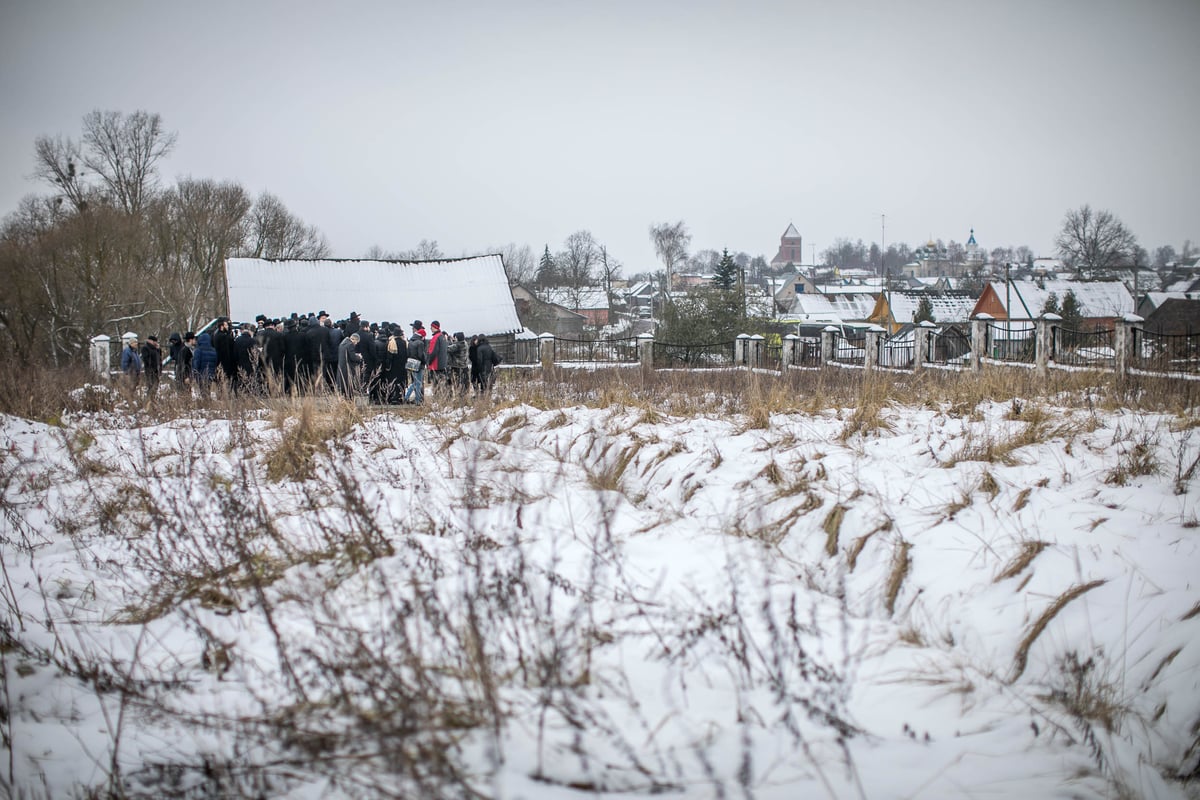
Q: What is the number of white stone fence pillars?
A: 13